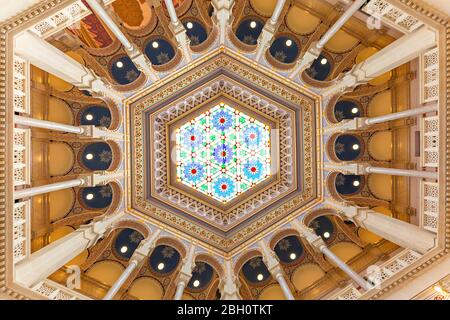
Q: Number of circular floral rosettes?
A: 7